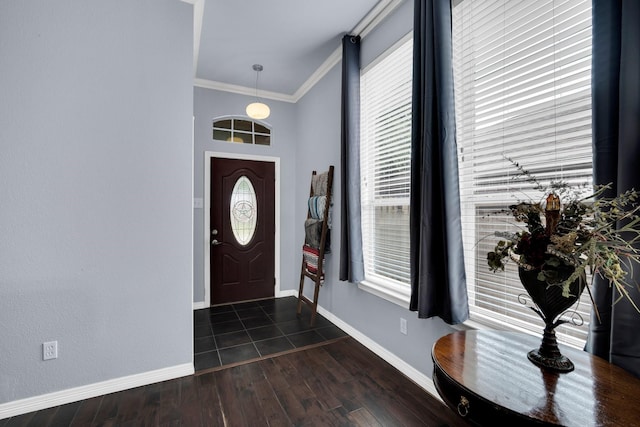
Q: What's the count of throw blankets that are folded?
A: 4